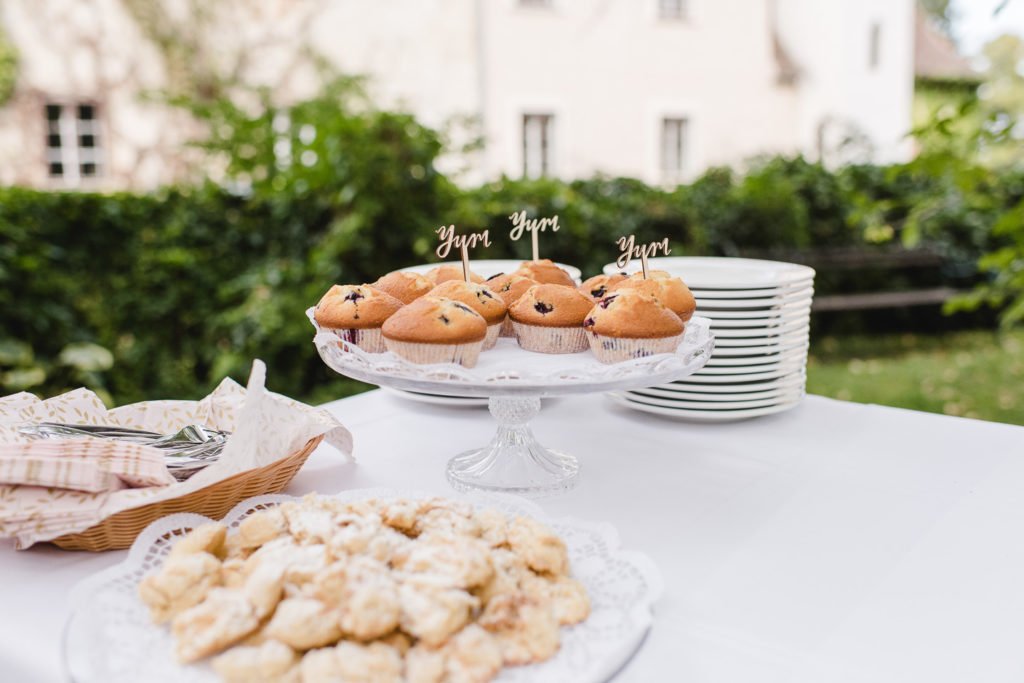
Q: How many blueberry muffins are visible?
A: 11